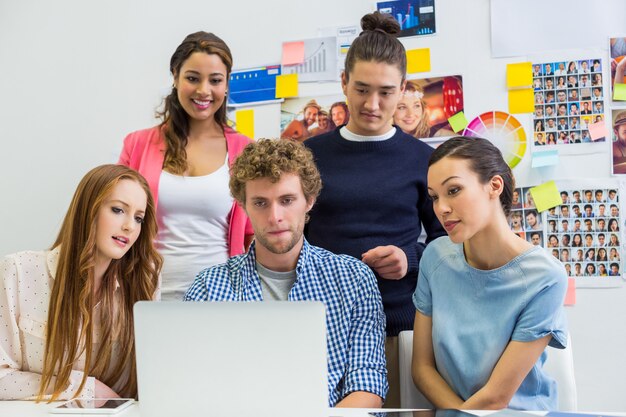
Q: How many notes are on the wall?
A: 12